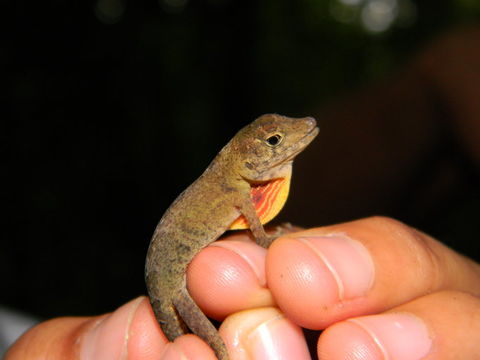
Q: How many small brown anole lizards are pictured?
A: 1